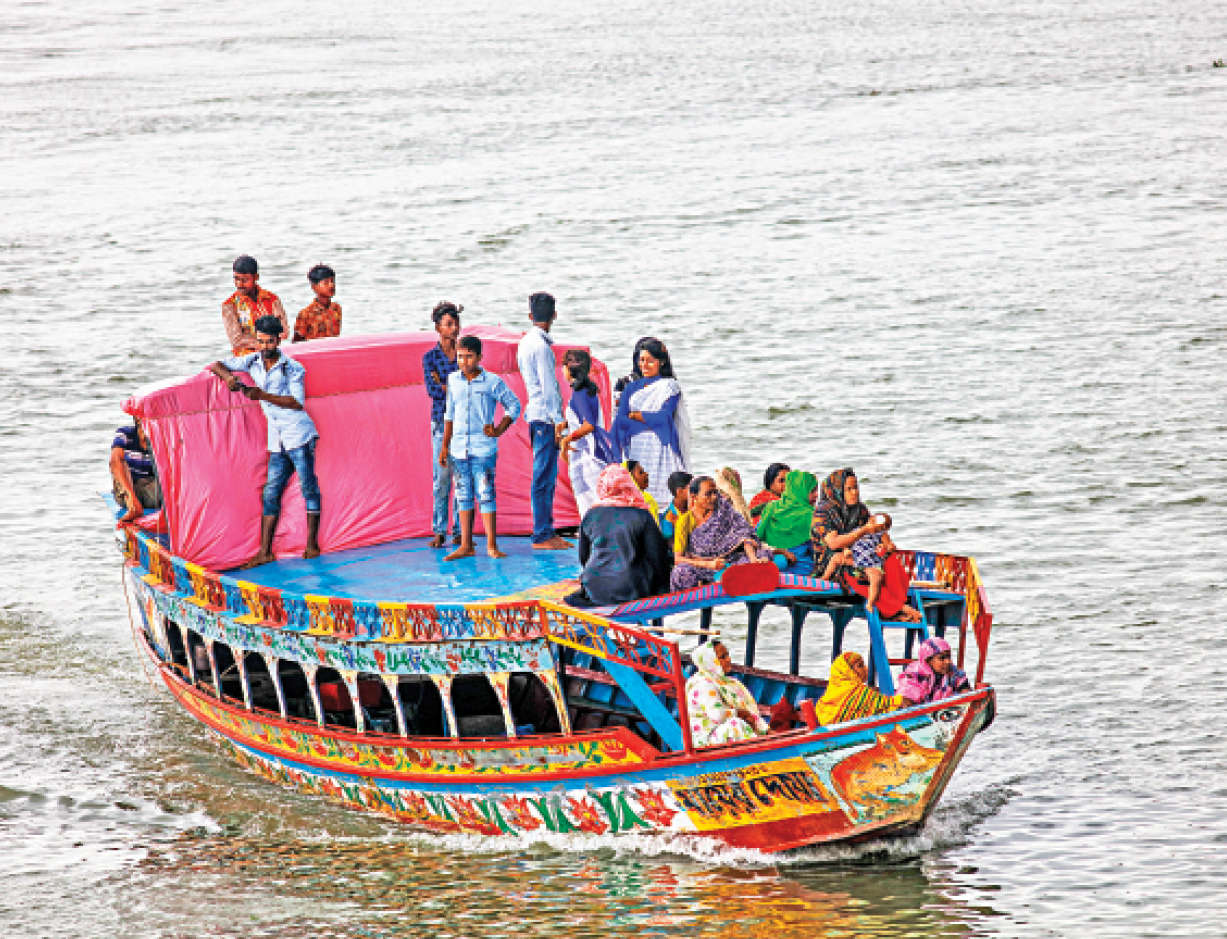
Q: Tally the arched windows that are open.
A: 10